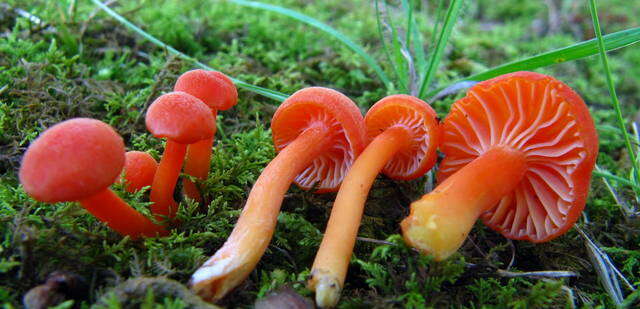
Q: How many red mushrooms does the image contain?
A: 7